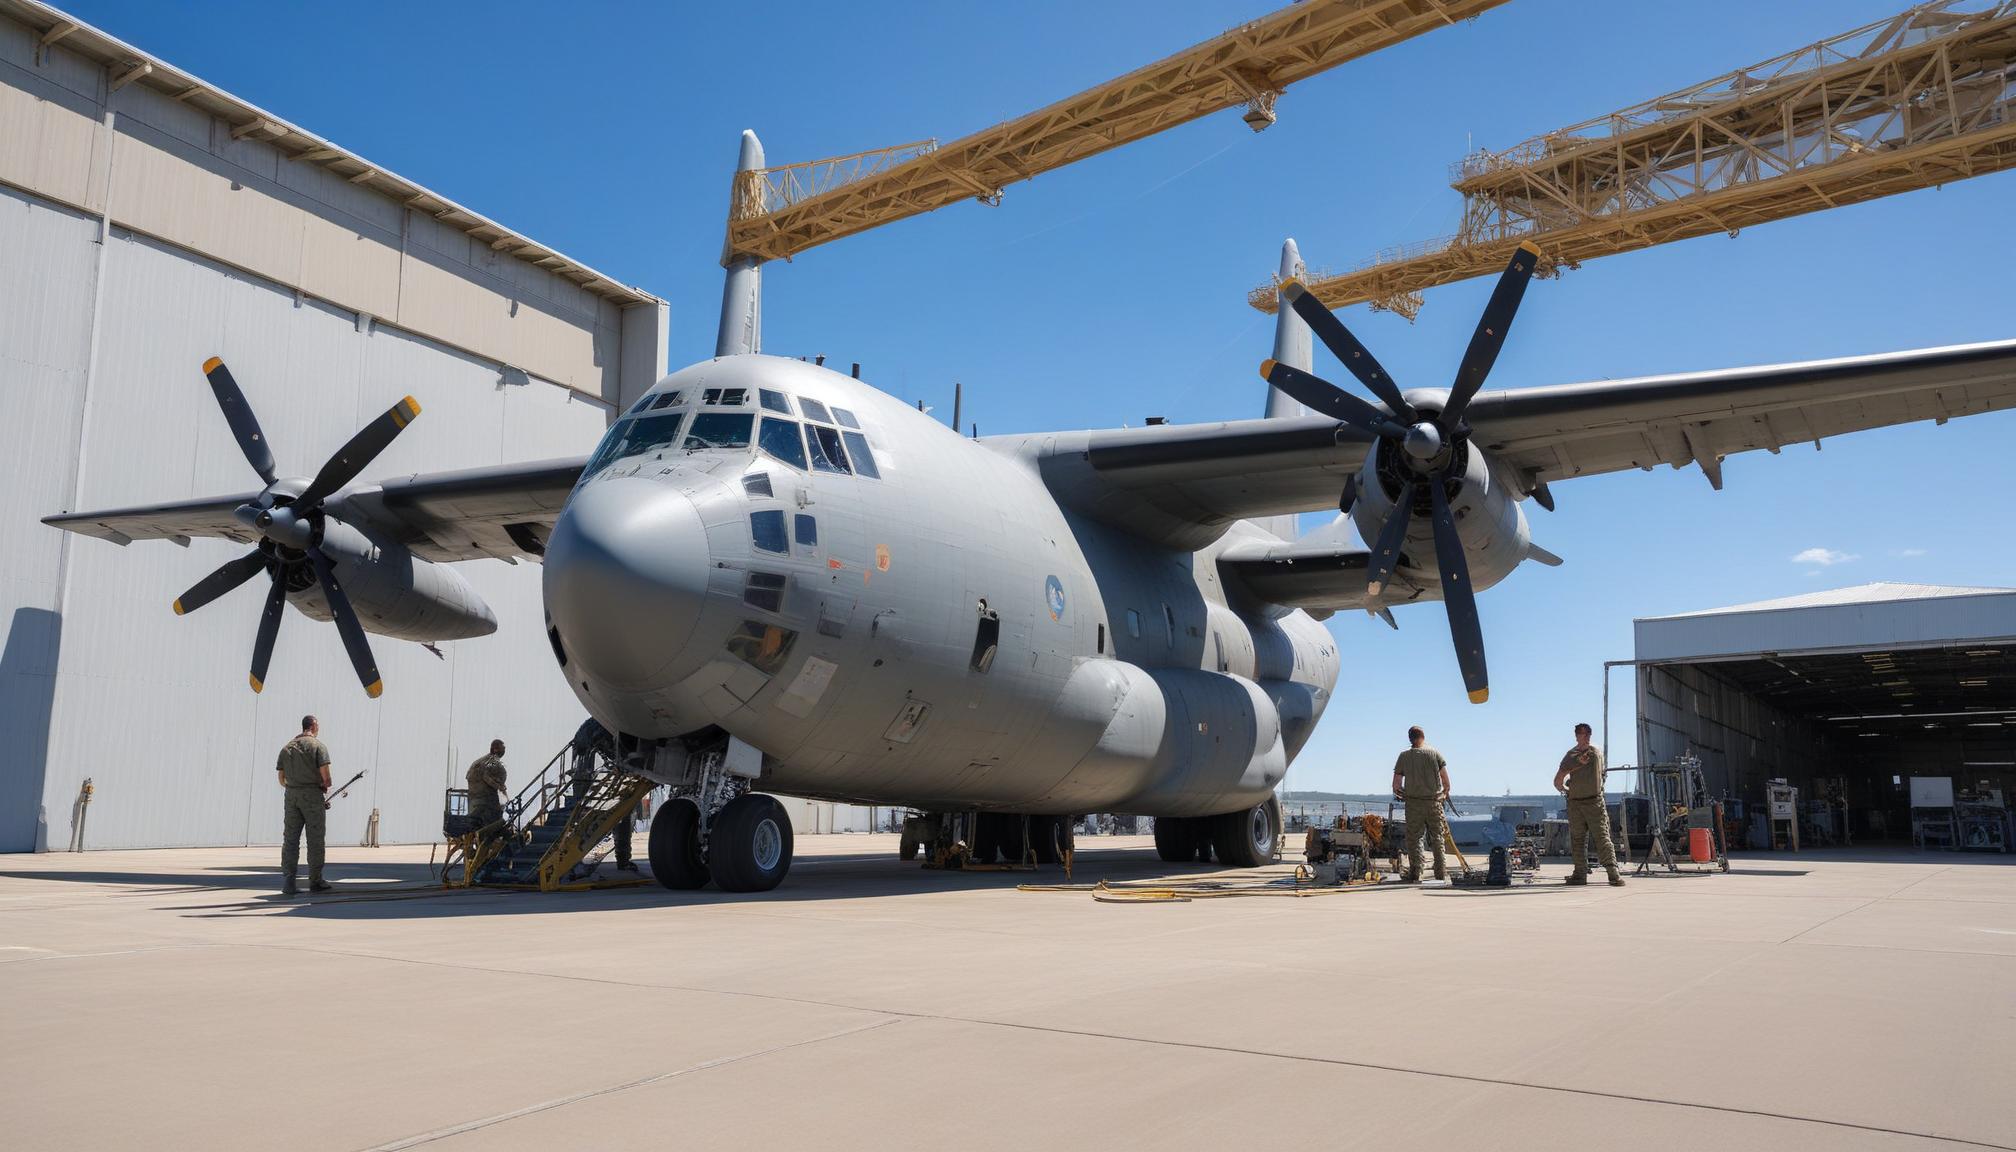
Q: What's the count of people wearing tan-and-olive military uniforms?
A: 4